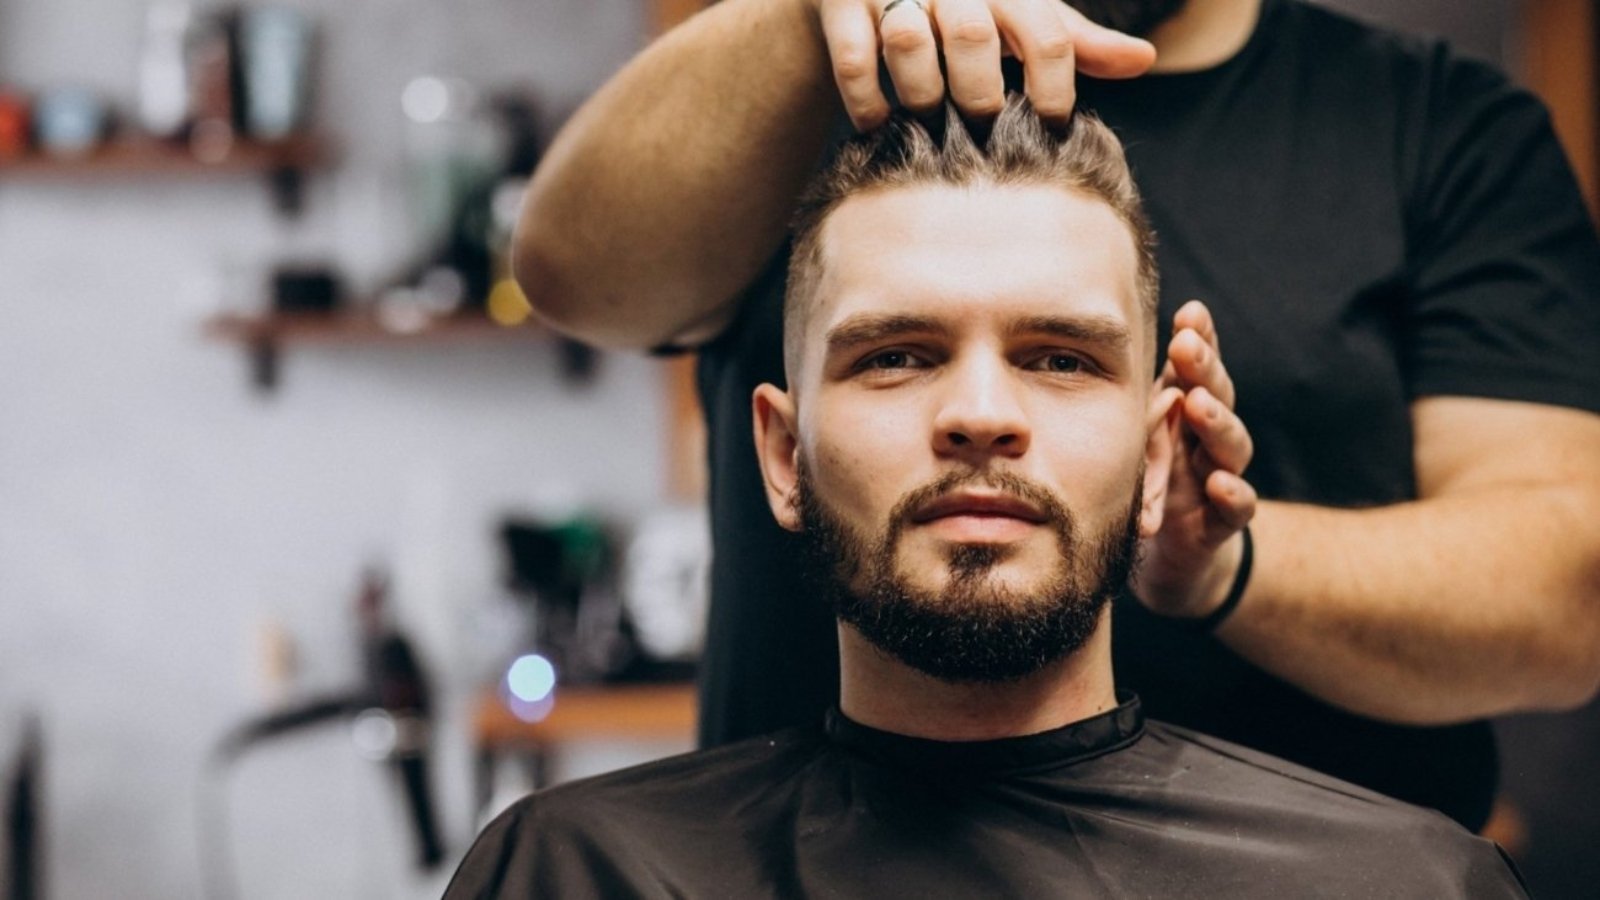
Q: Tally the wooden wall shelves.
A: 2